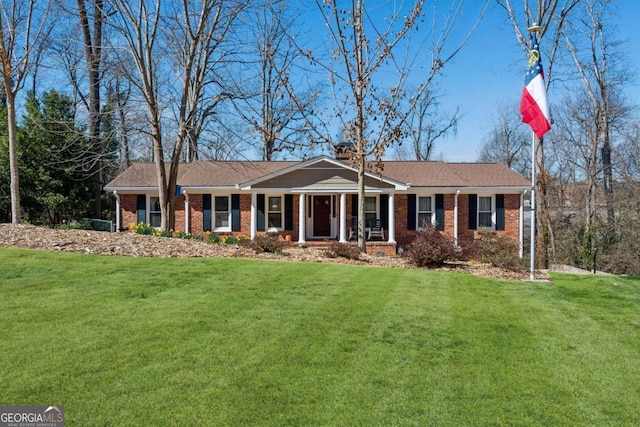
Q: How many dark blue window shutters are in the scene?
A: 11